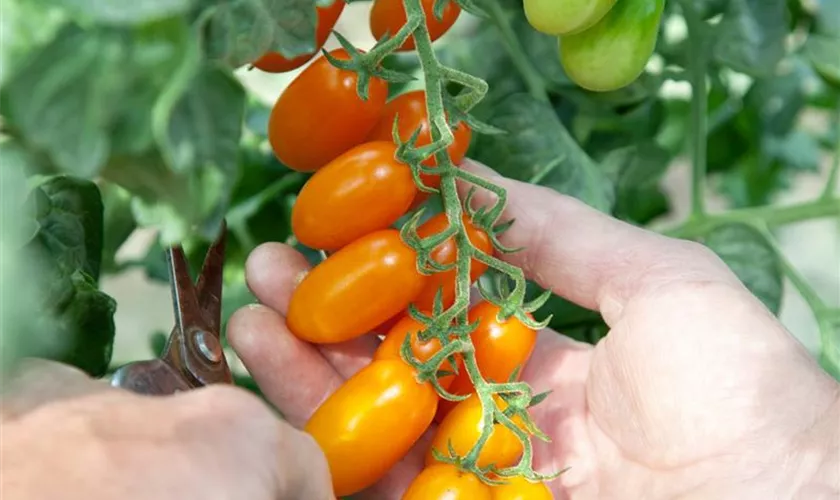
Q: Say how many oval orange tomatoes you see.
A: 13